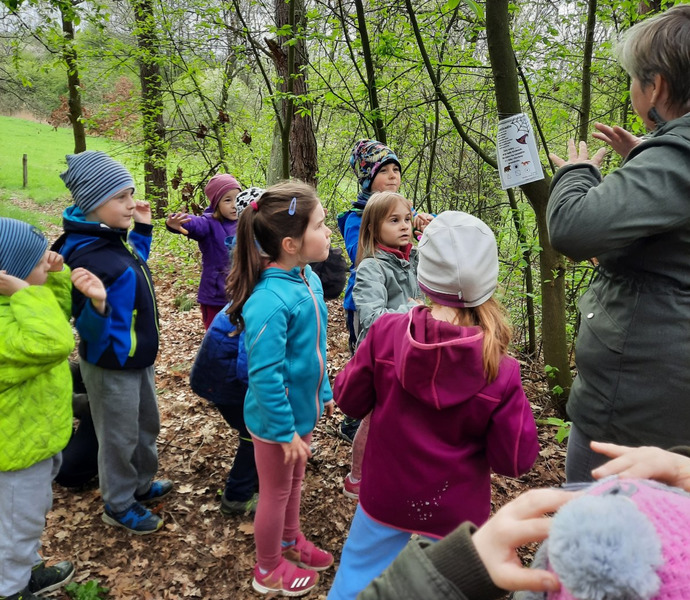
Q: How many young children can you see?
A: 9